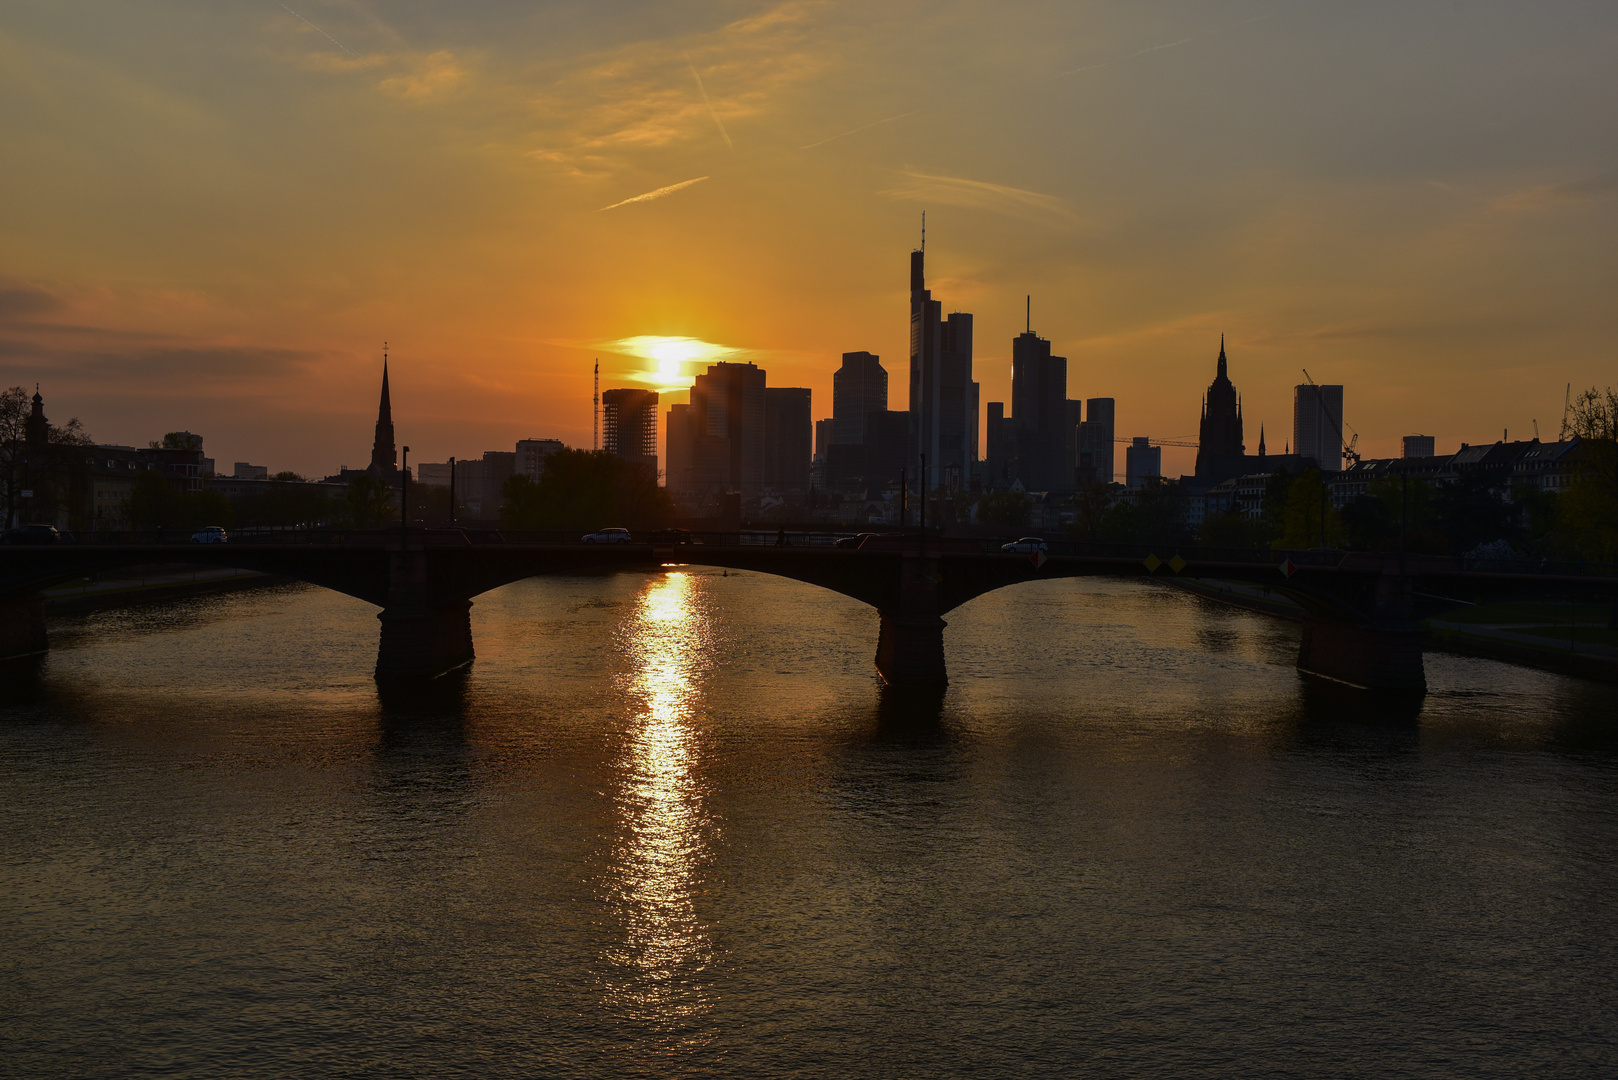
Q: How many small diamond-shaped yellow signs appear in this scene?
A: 2